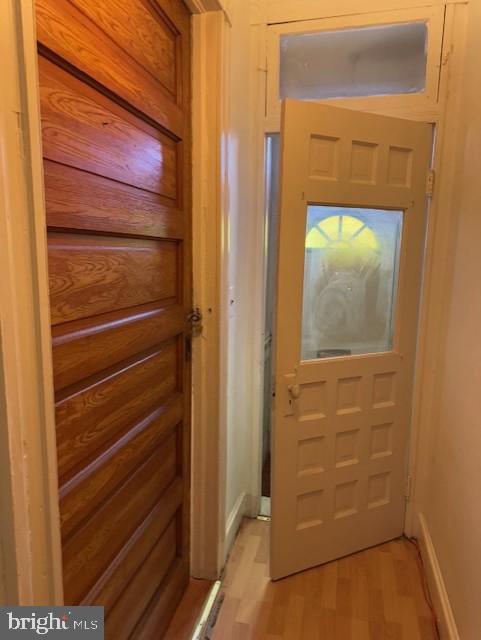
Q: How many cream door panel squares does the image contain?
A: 12